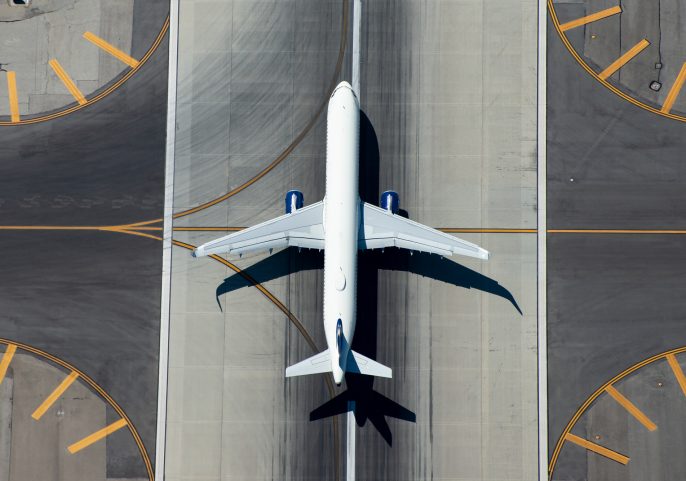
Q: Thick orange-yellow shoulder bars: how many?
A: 12